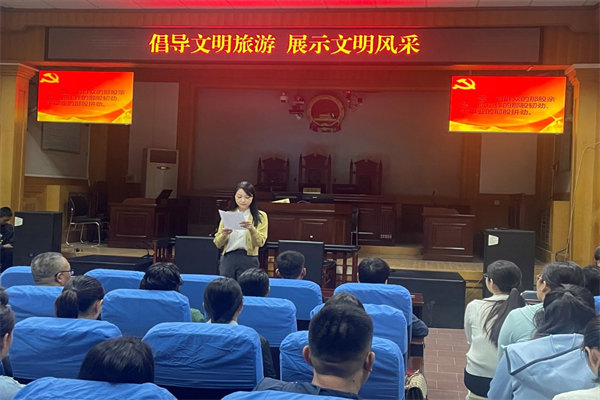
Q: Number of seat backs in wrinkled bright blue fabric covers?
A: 14